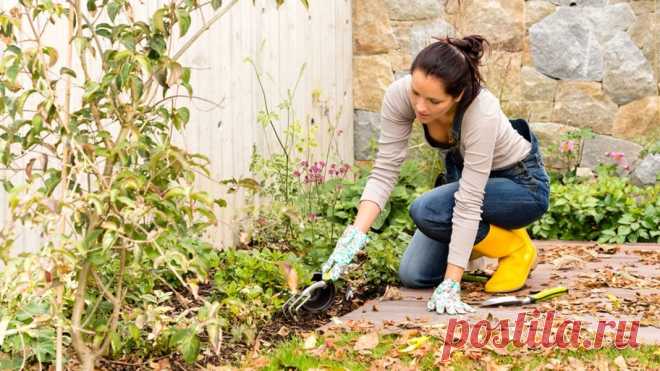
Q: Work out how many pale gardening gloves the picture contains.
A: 2